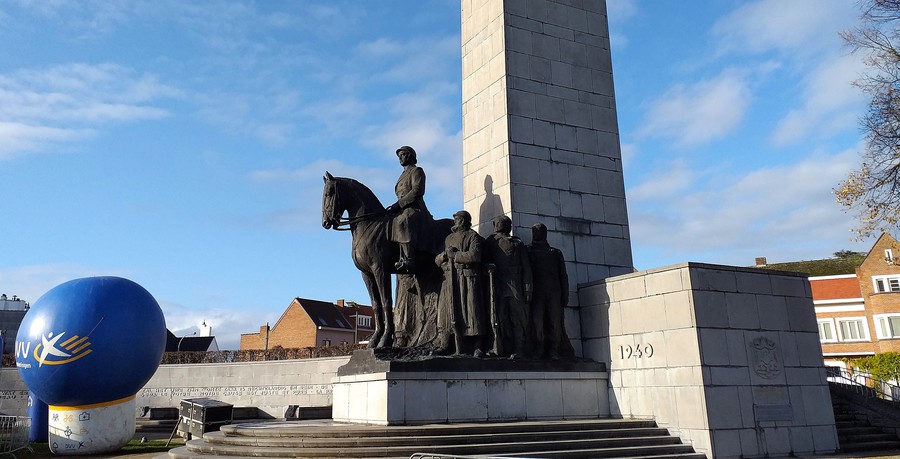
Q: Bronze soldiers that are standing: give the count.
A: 3